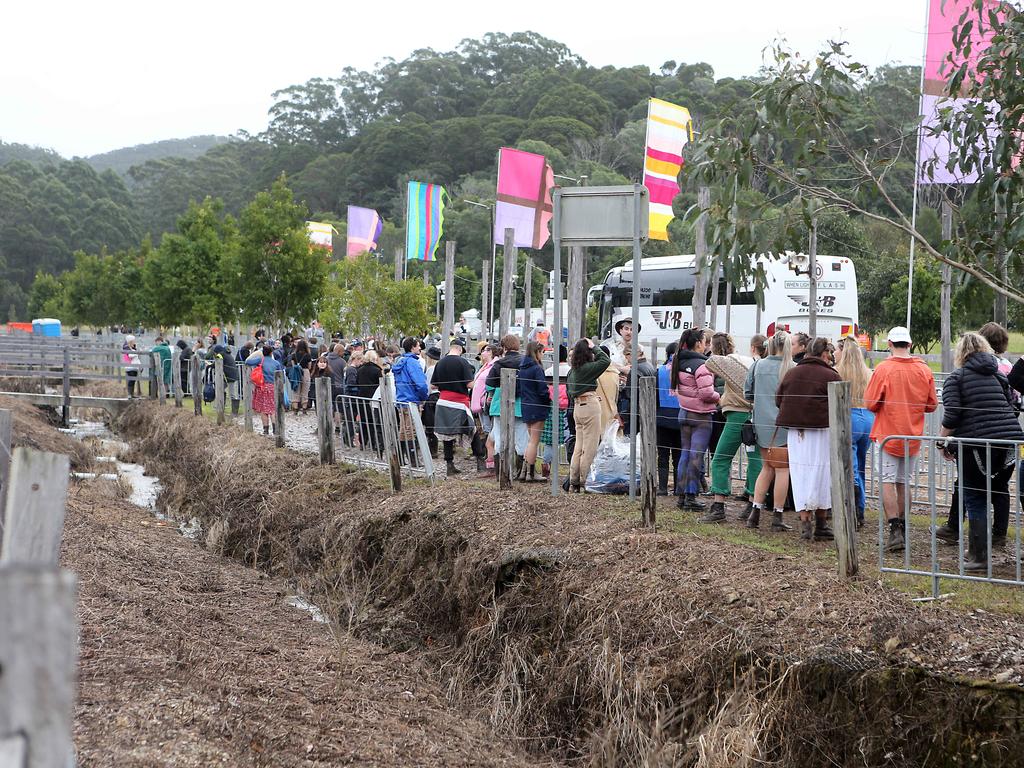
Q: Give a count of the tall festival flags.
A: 6